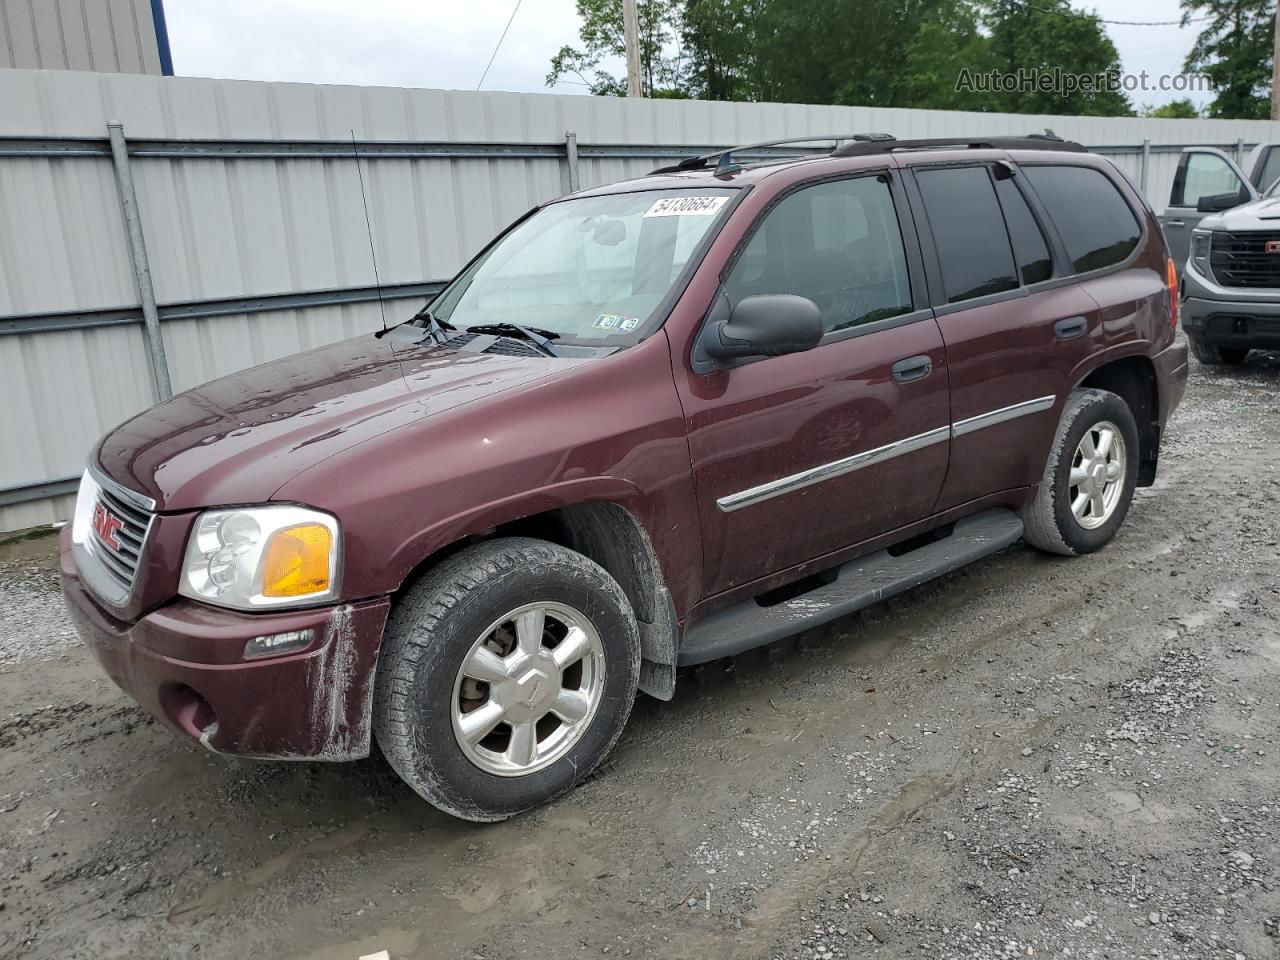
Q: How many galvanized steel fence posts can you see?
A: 4